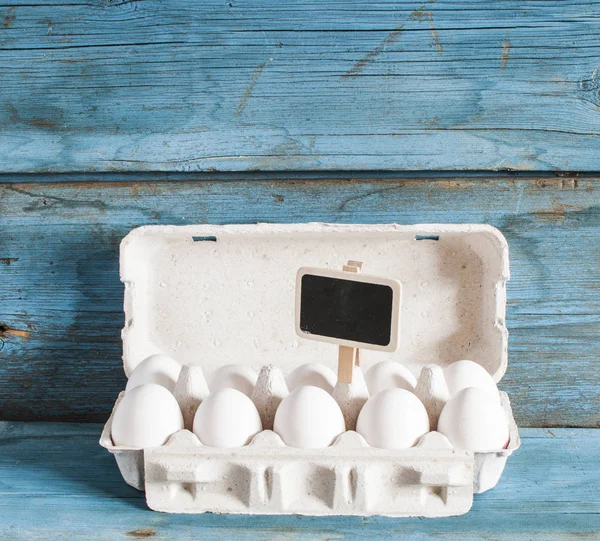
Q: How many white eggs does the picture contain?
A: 10